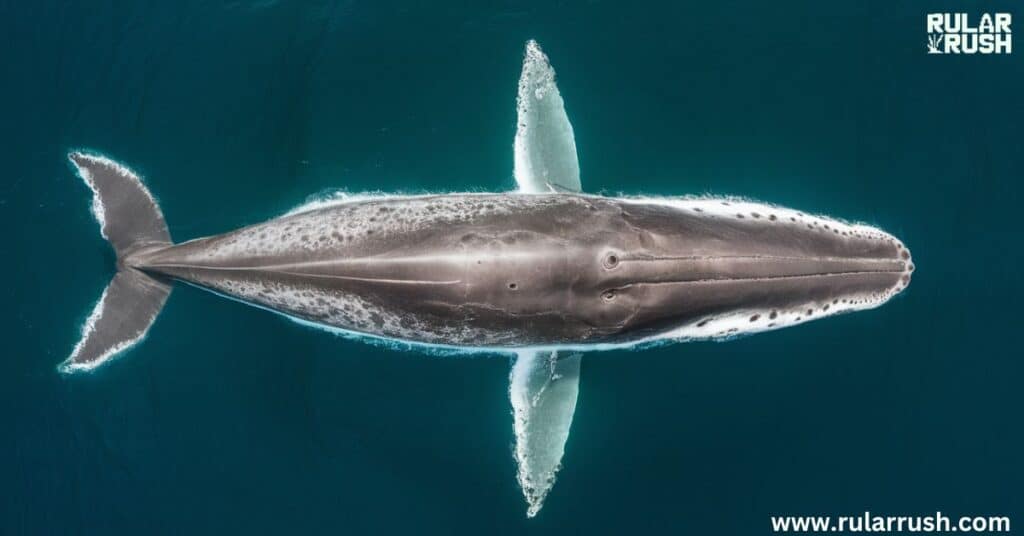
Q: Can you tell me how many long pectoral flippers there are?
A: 2